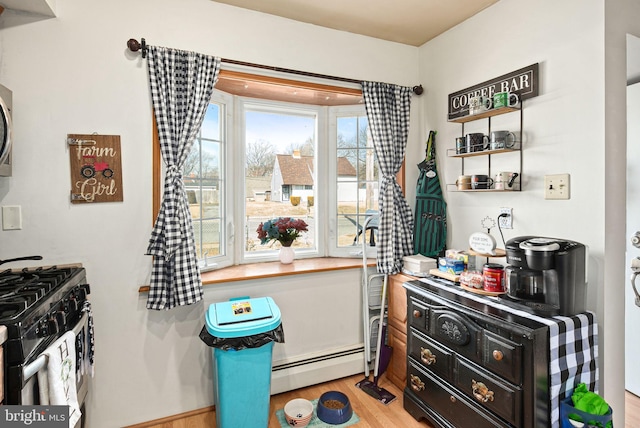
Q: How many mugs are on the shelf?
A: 8